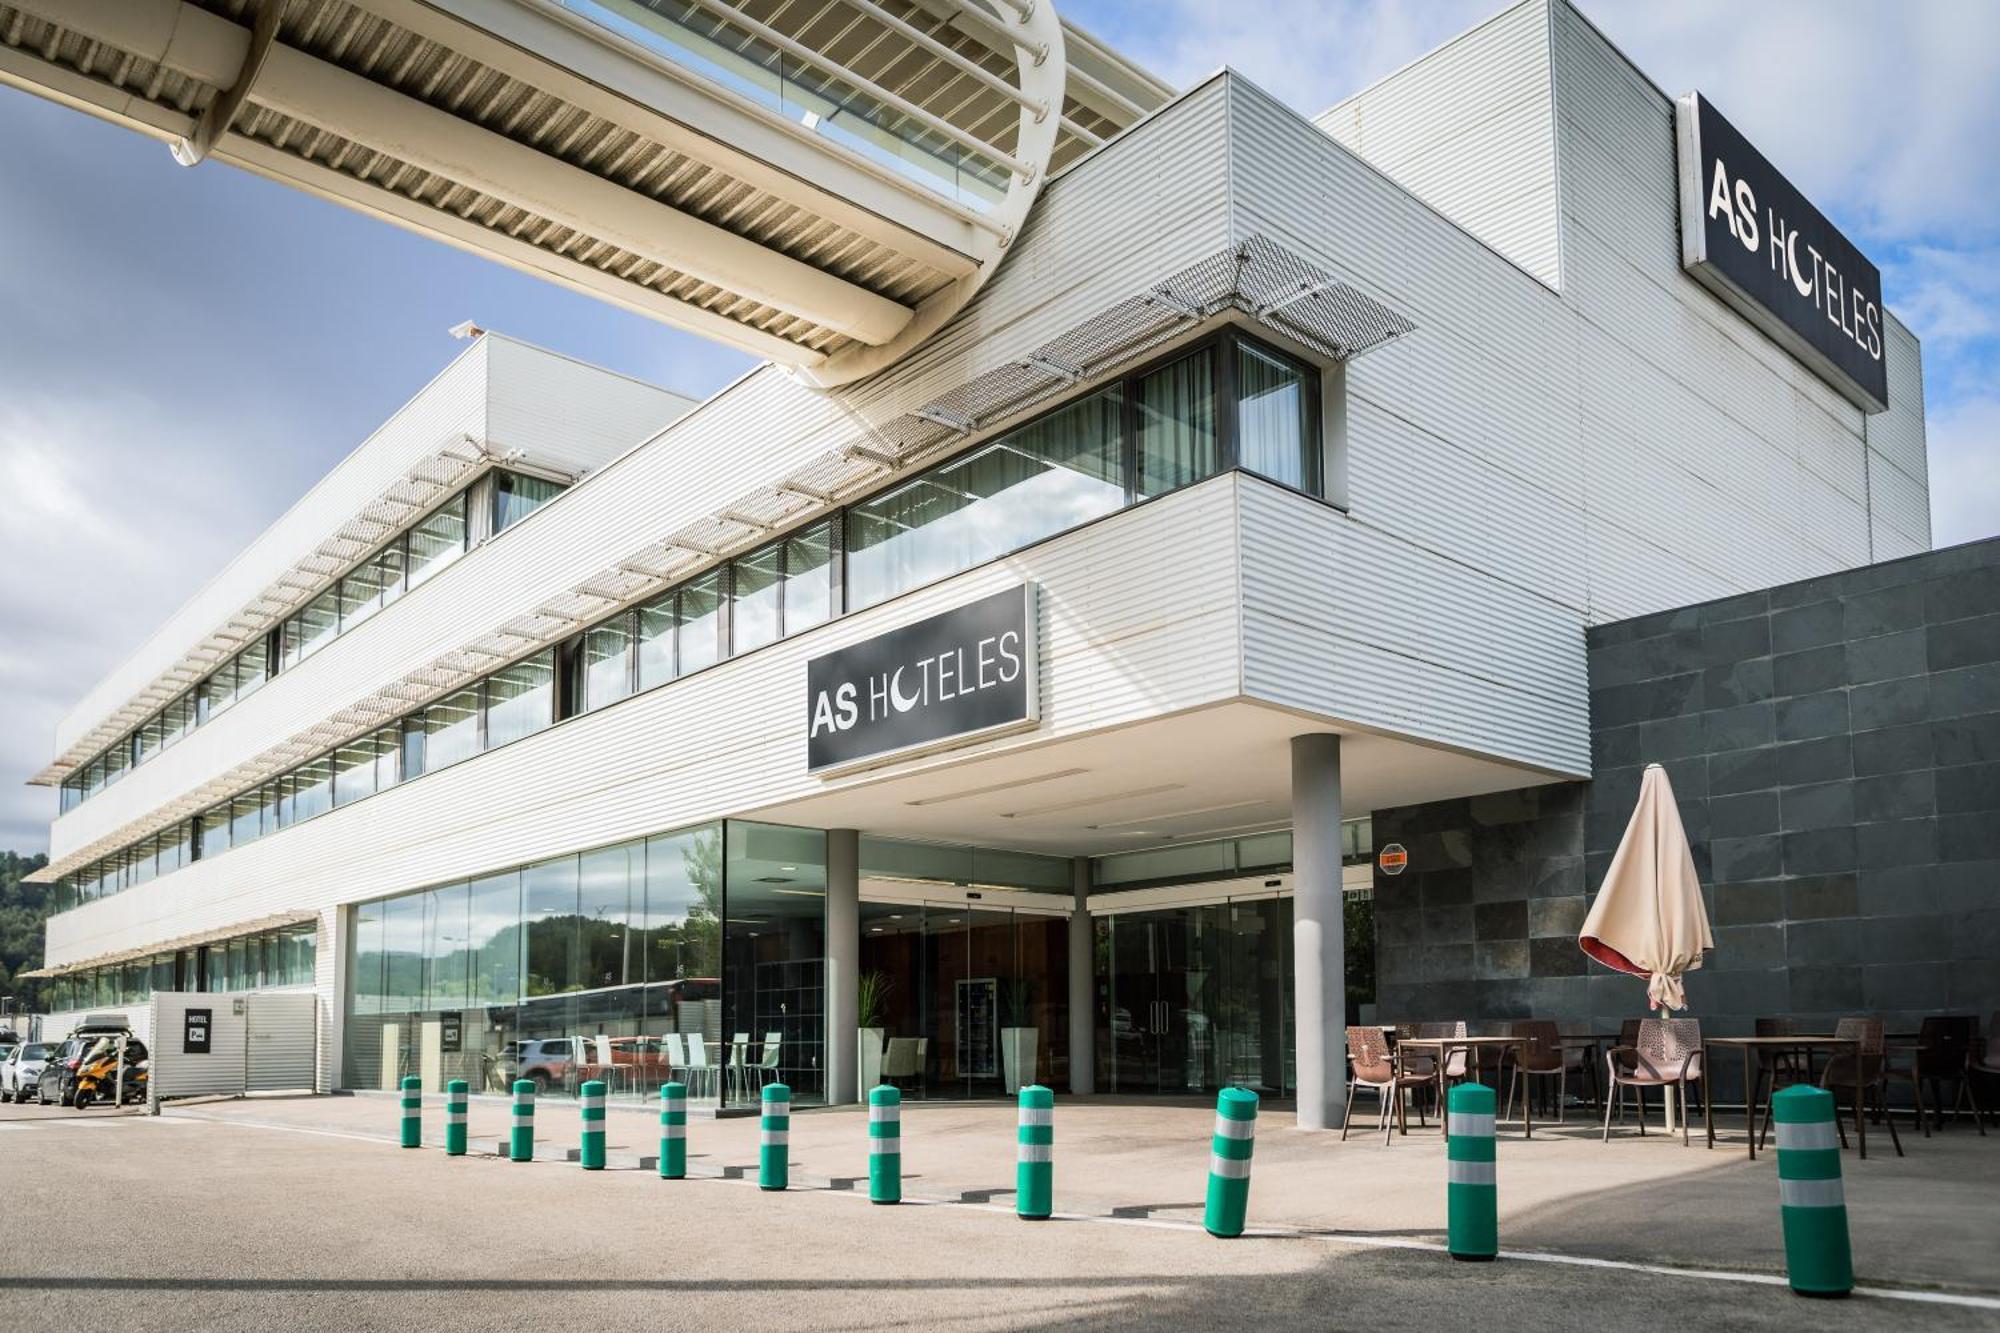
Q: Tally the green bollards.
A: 11